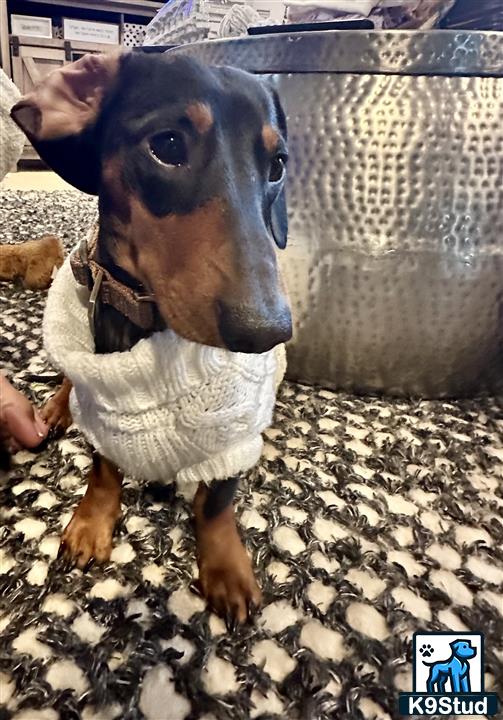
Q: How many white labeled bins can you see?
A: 2